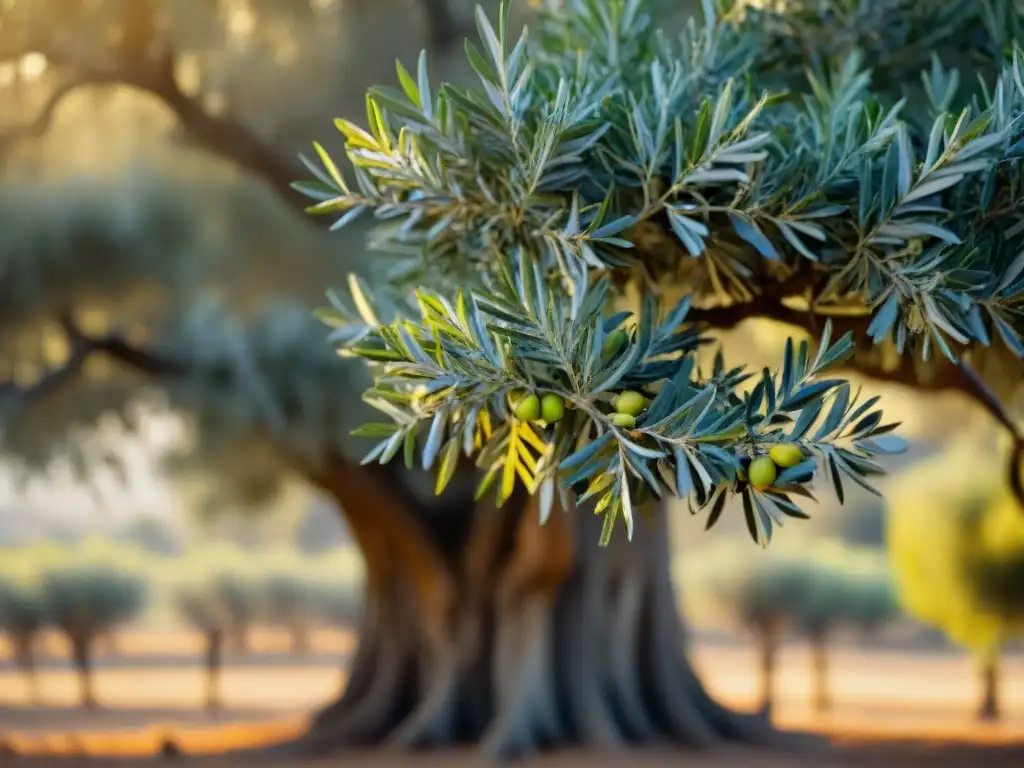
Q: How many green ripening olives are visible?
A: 7